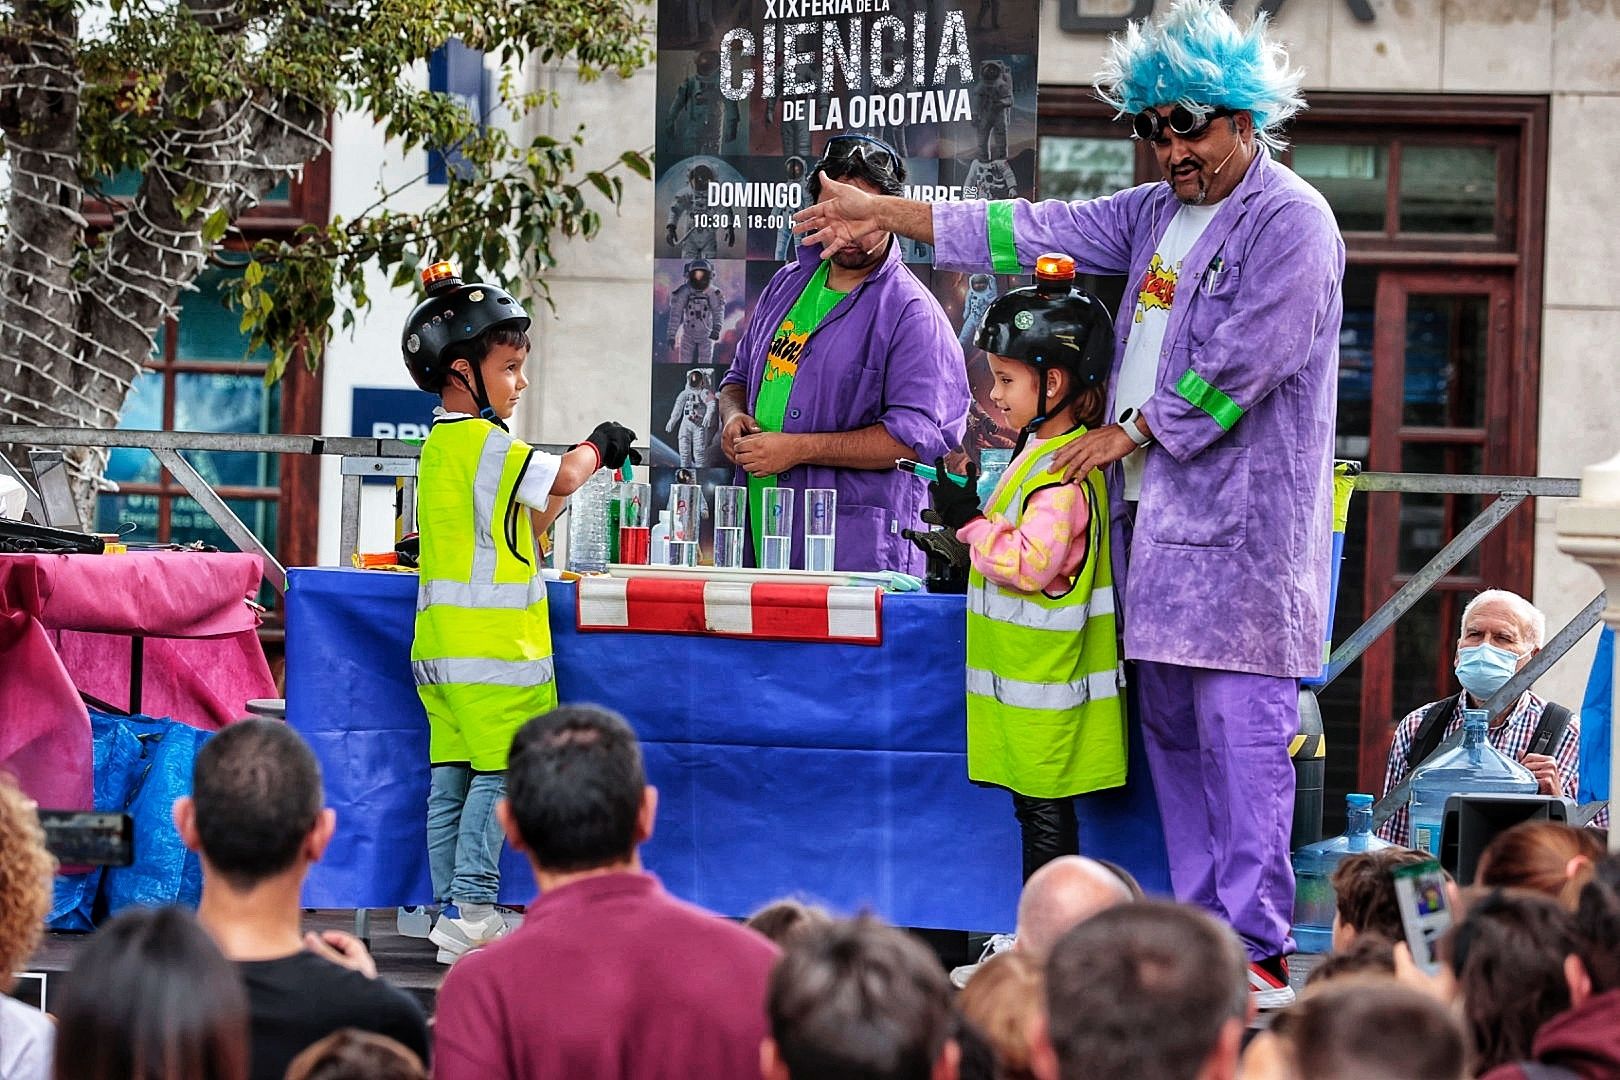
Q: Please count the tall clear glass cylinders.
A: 5